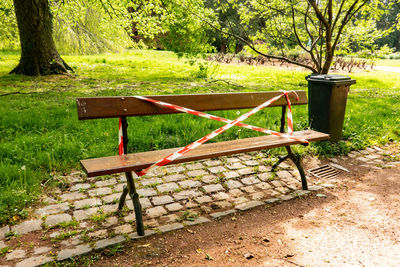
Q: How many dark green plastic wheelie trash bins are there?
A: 1